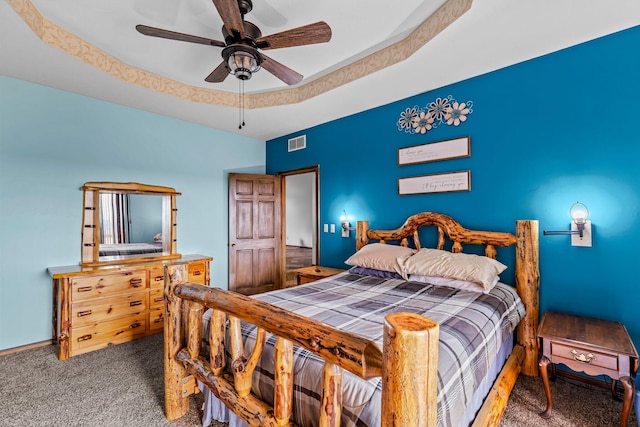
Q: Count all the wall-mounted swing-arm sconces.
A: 2